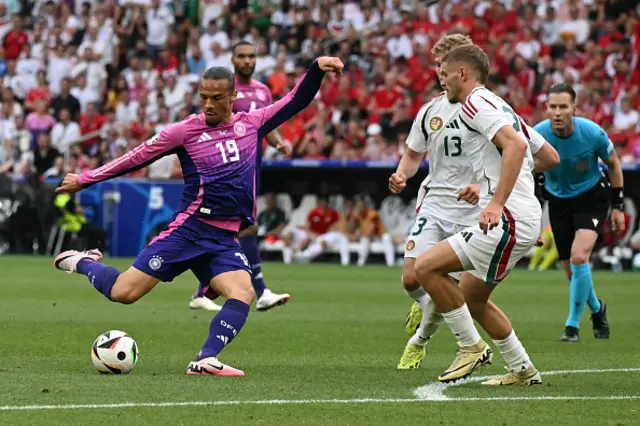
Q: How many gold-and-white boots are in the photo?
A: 2